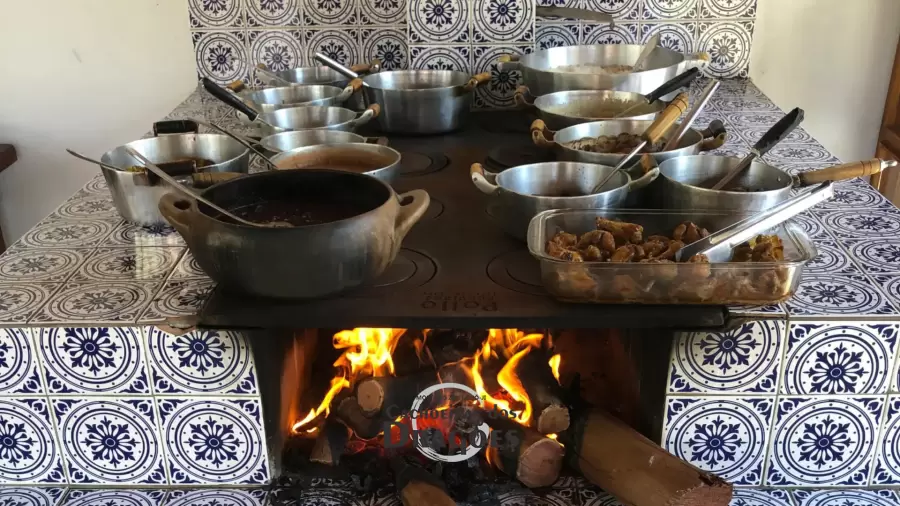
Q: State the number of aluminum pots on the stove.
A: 12